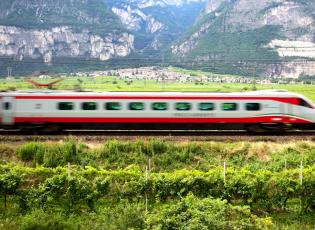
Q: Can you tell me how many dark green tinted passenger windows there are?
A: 9